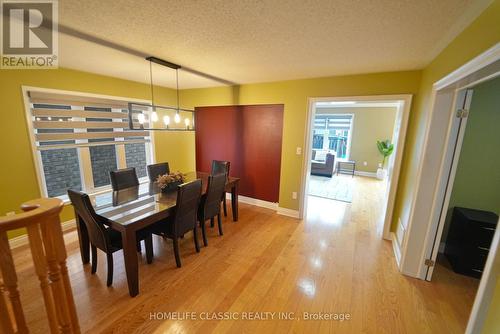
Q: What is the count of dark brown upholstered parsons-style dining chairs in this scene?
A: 6